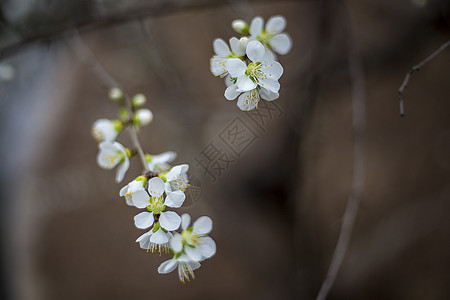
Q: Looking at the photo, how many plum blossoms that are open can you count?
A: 13